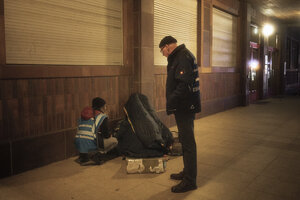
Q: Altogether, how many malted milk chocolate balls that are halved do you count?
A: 0